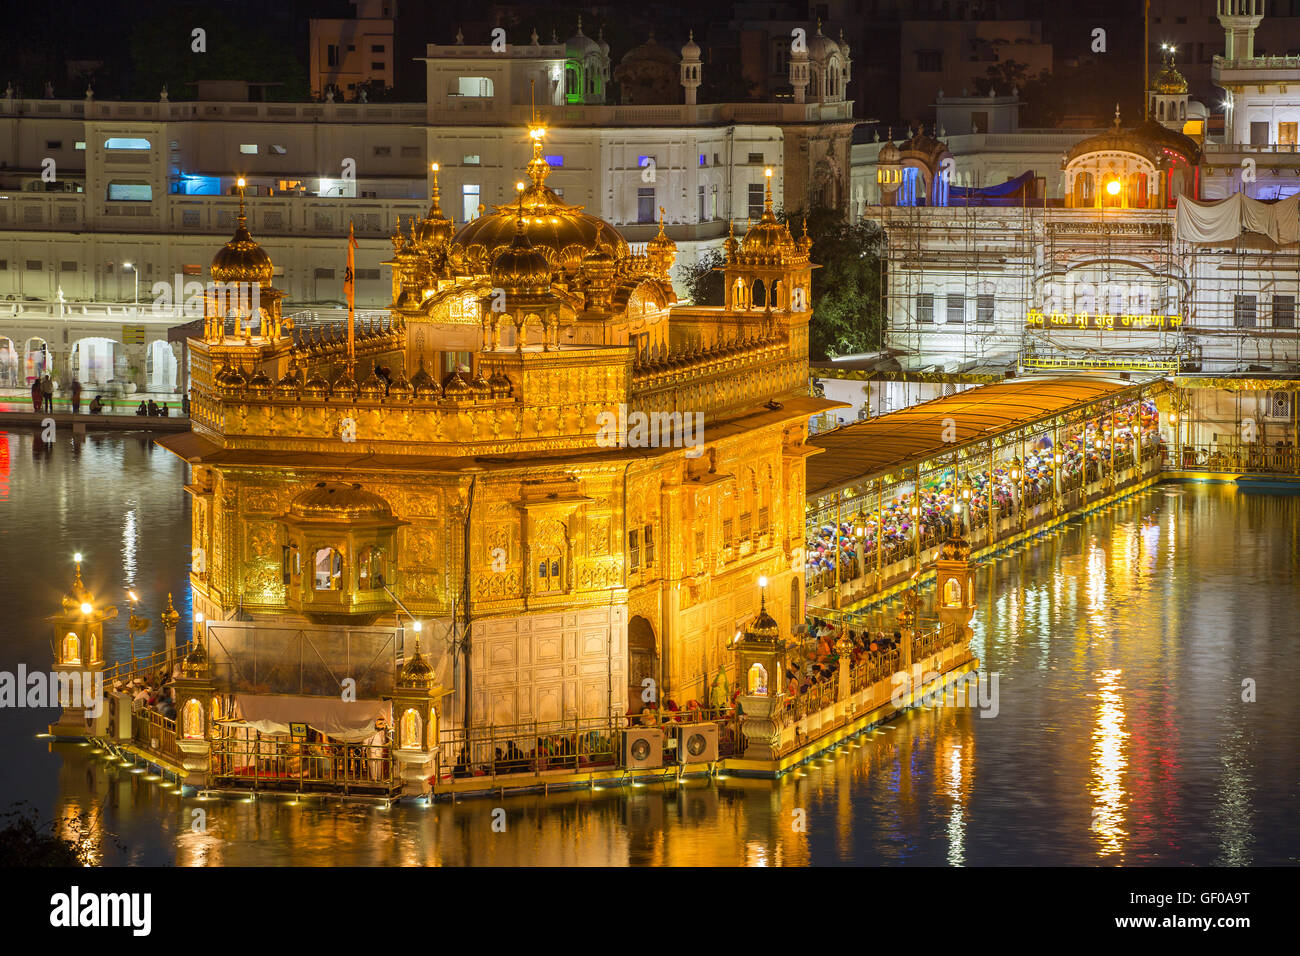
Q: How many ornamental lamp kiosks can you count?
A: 5